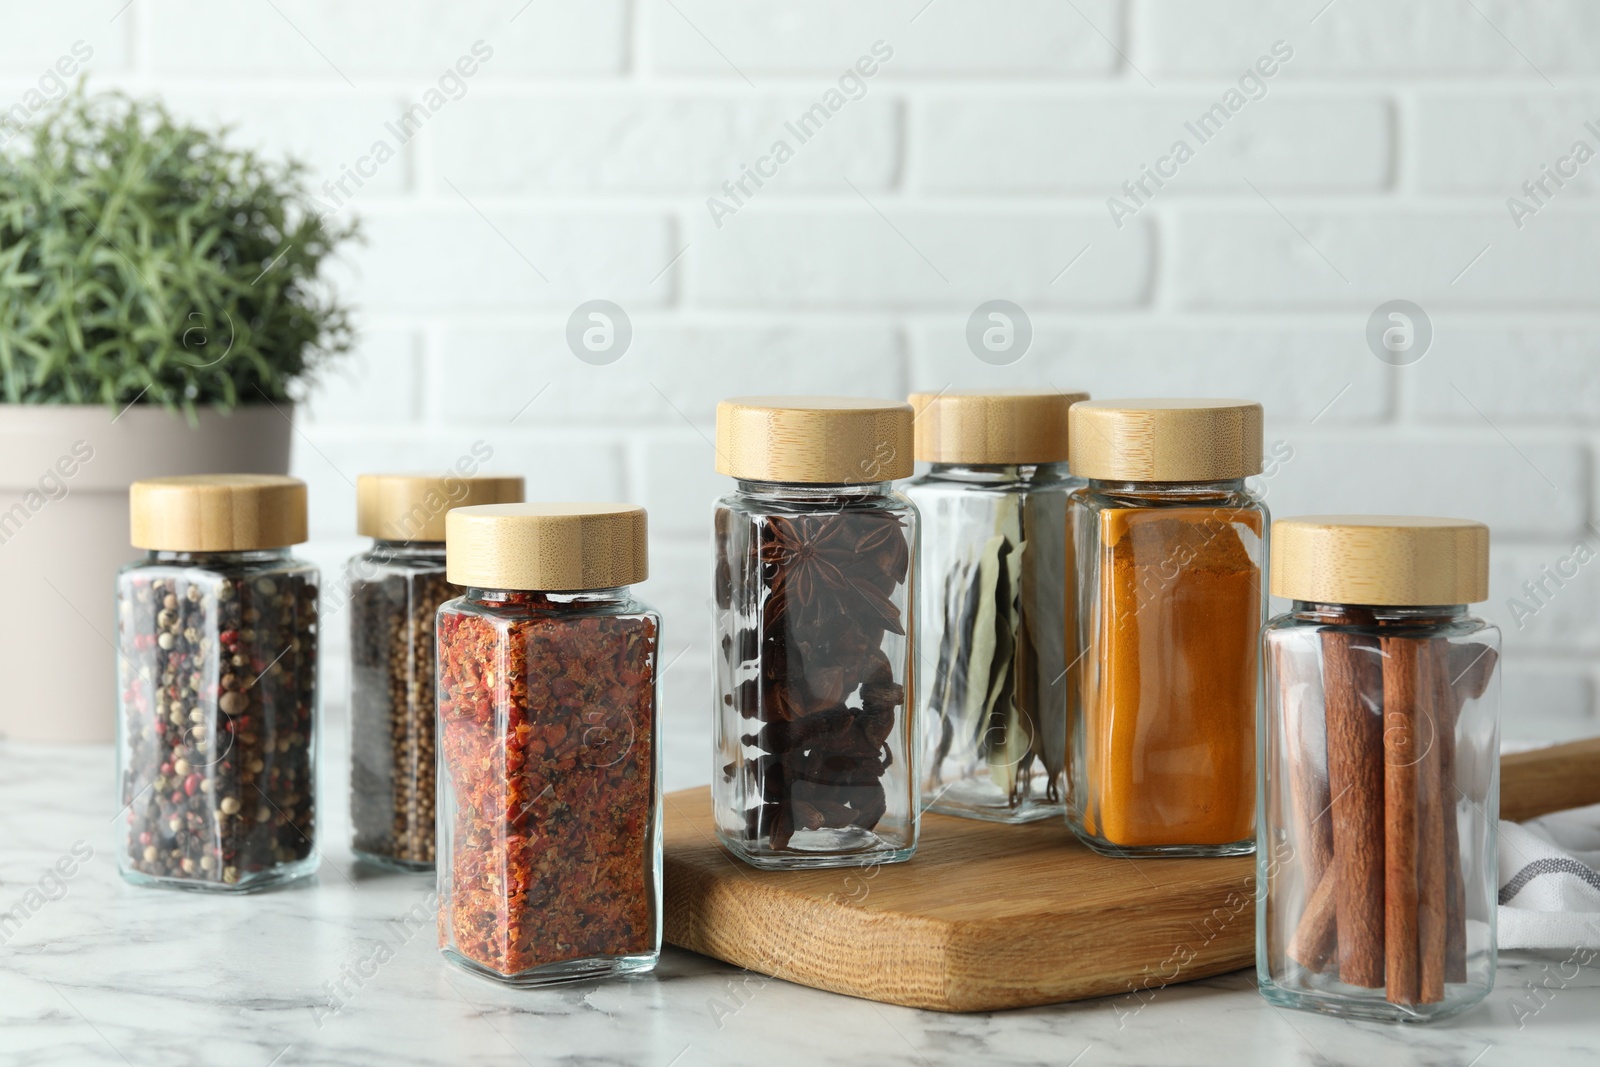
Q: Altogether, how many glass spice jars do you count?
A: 7